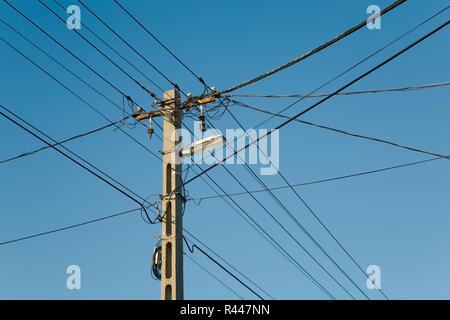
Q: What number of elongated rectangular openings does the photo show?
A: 4